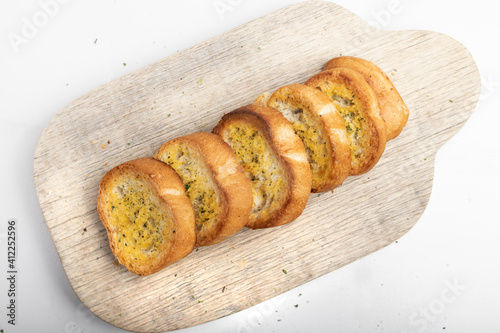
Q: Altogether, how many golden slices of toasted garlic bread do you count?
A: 6